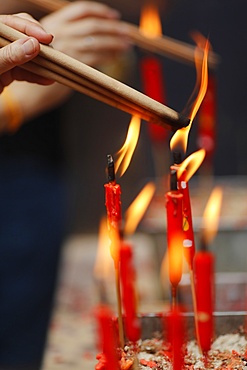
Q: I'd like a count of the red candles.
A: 9